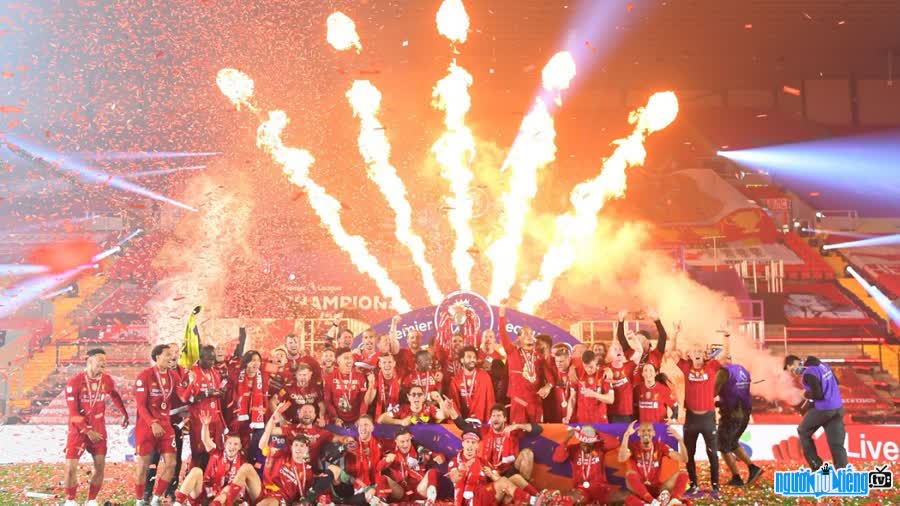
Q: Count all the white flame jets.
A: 5